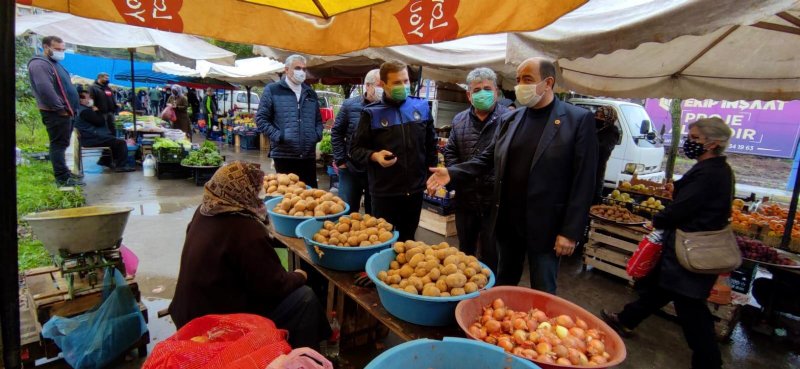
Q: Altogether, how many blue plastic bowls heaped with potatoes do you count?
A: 4